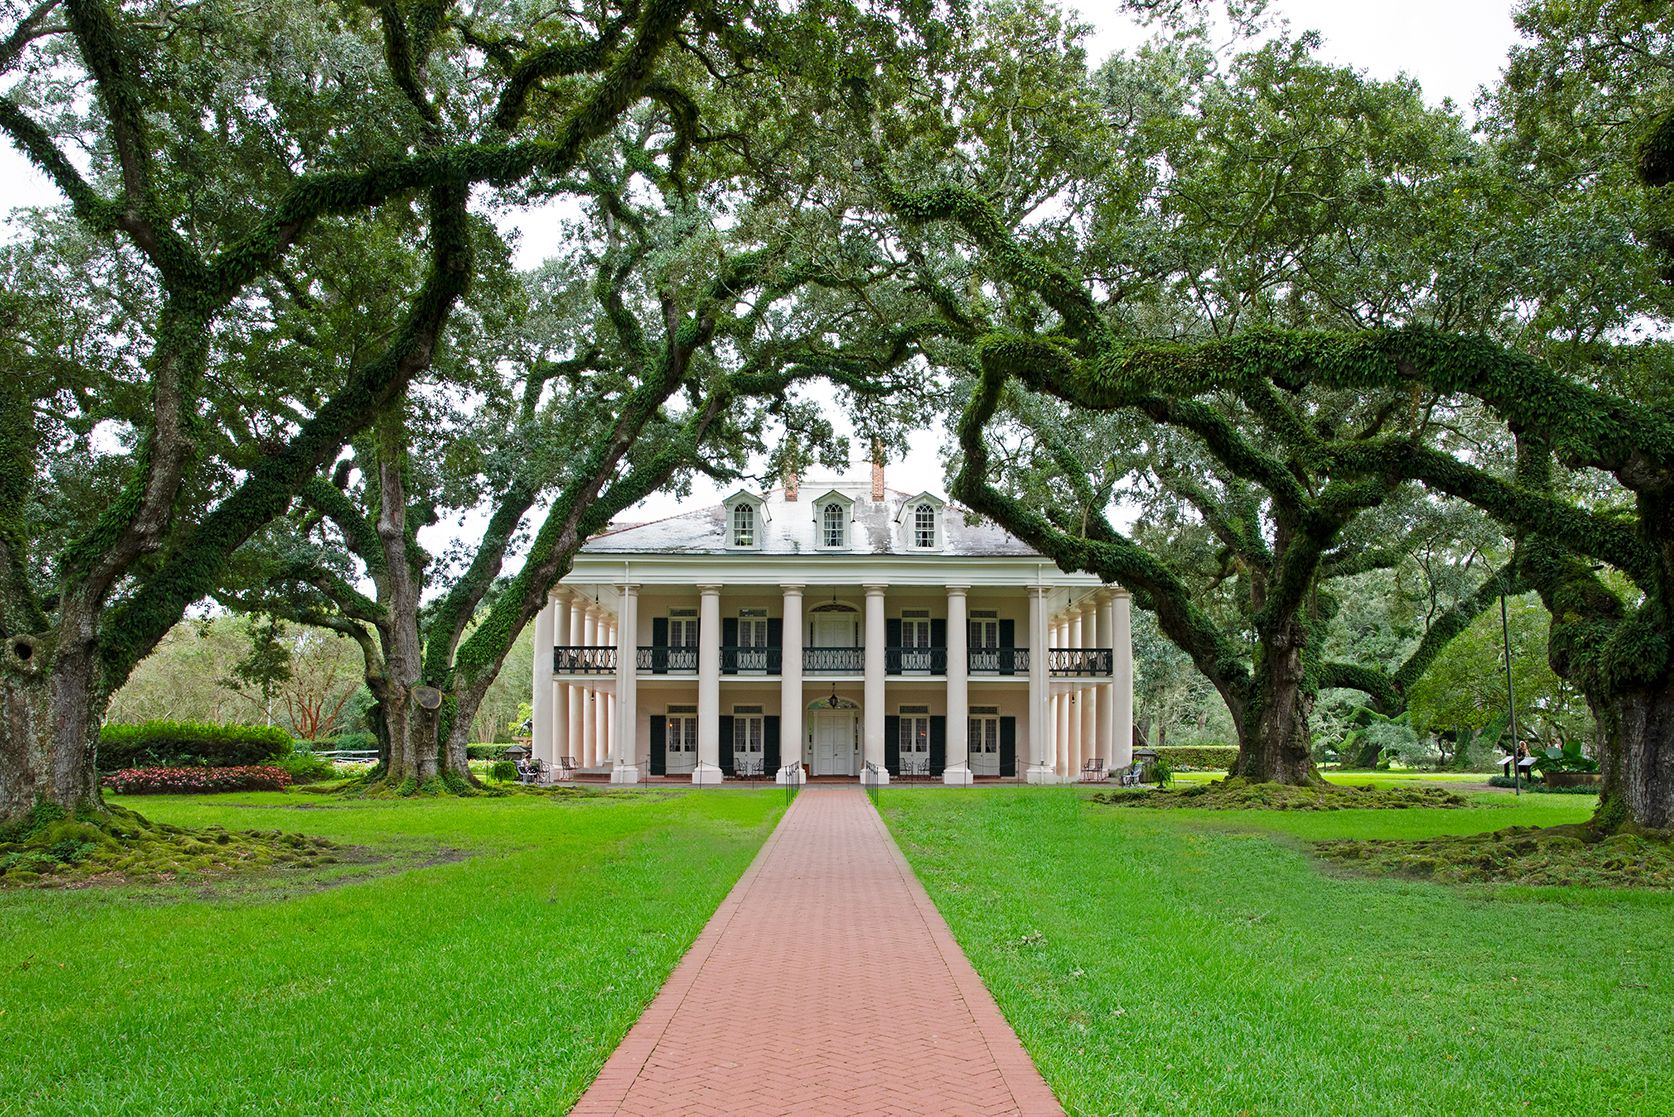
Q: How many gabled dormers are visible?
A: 3